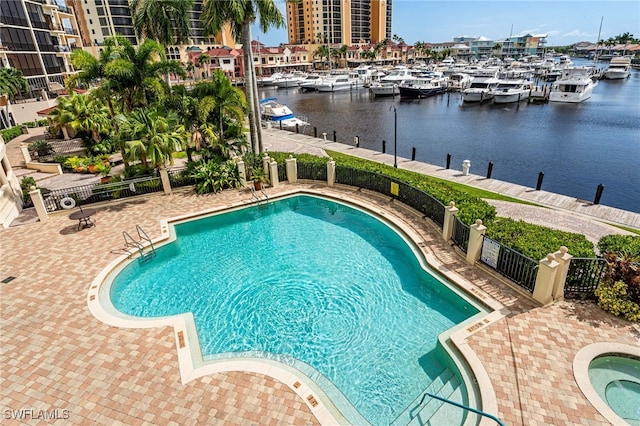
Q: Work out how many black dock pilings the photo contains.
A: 11